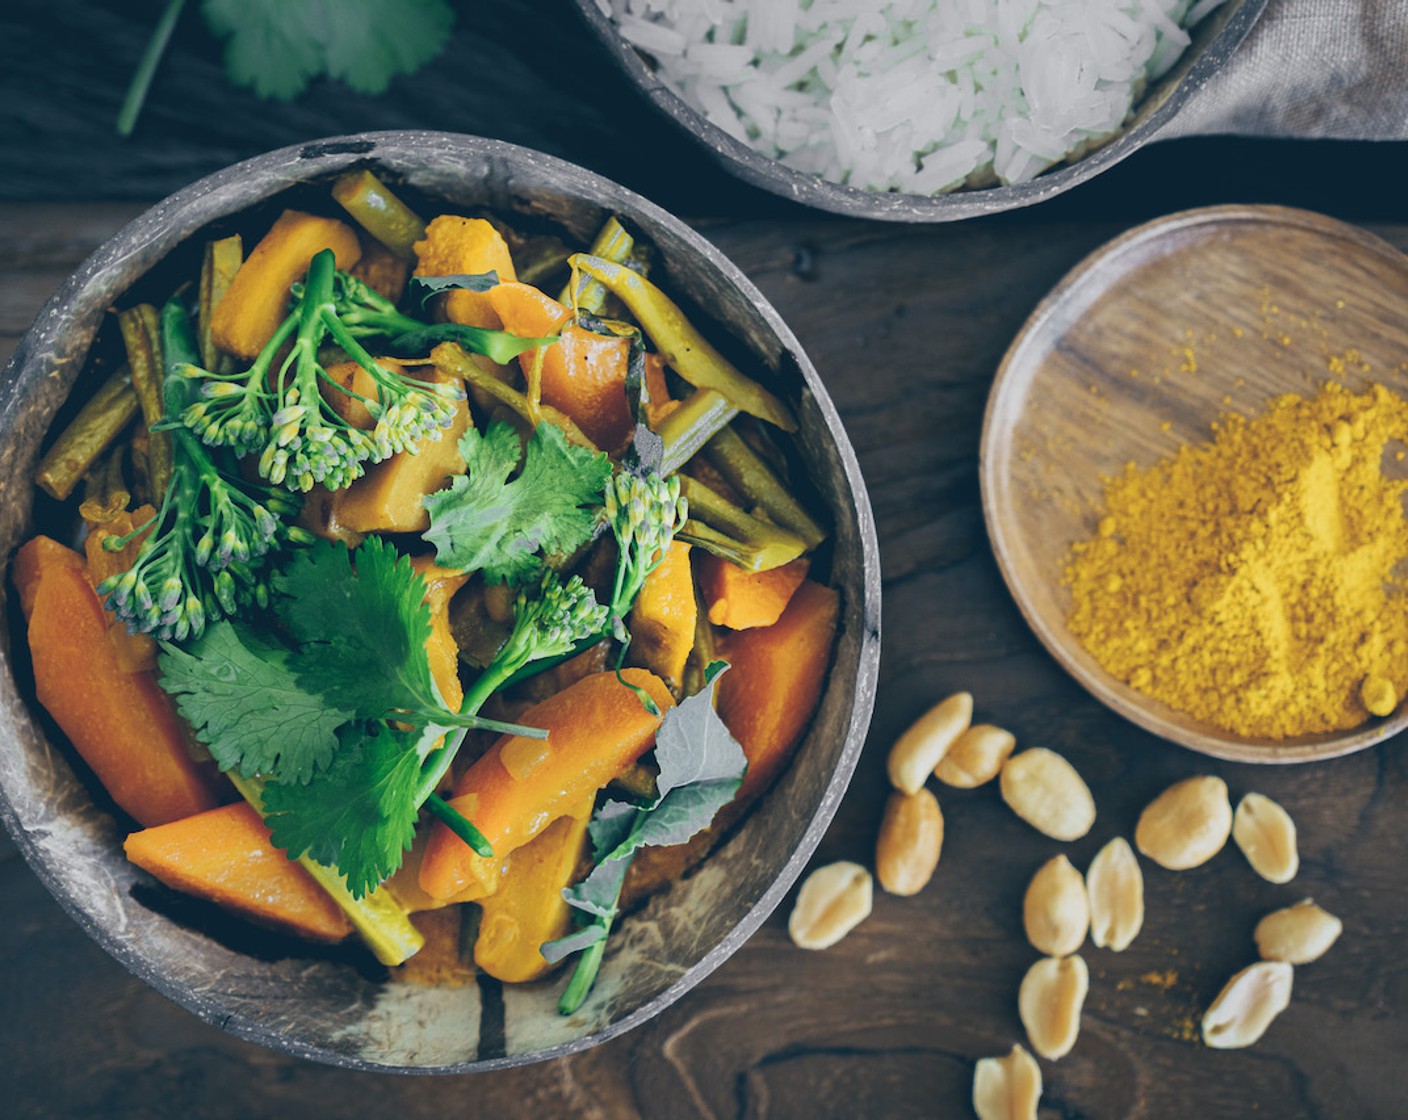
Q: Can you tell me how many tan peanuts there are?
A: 13